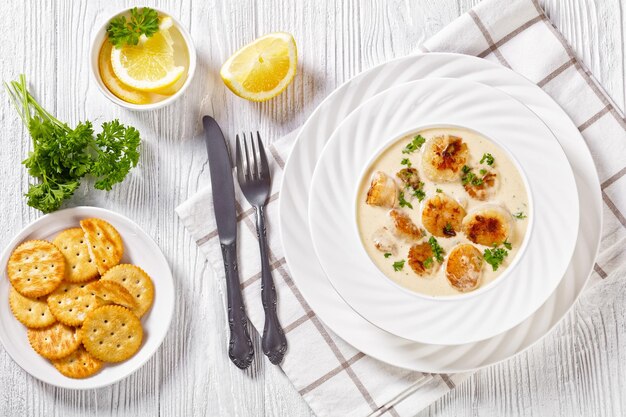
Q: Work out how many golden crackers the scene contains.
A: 10